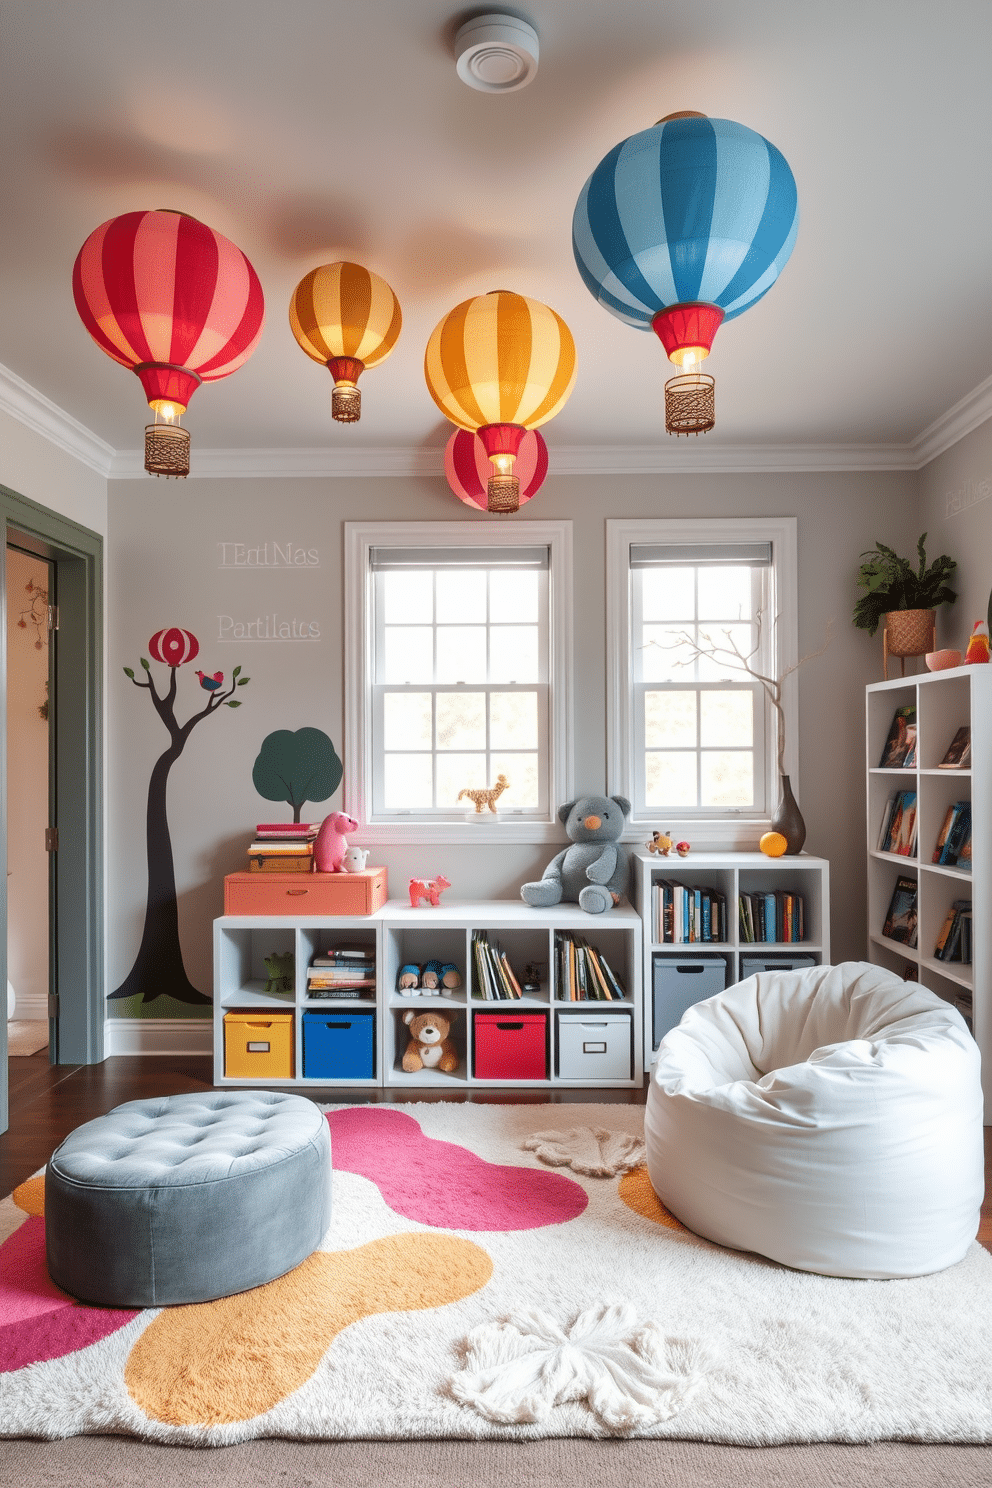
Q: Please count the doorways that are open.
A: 1